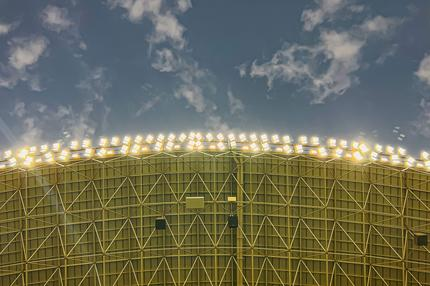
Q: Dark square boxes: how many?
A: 3